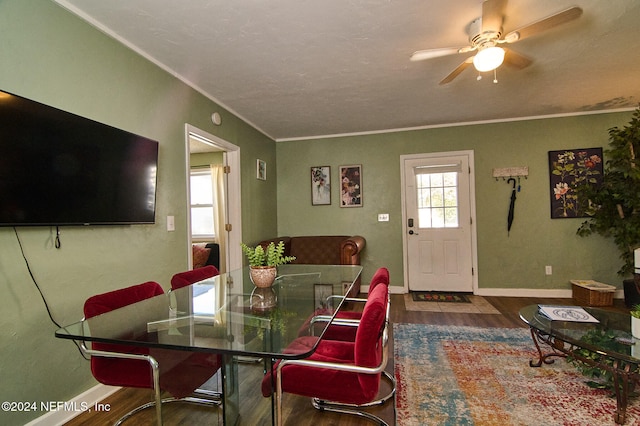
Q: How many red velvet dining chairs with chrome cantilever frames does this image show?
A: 4